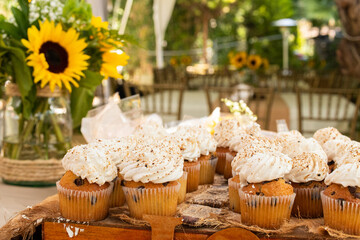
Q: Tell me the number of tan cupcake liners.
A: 12